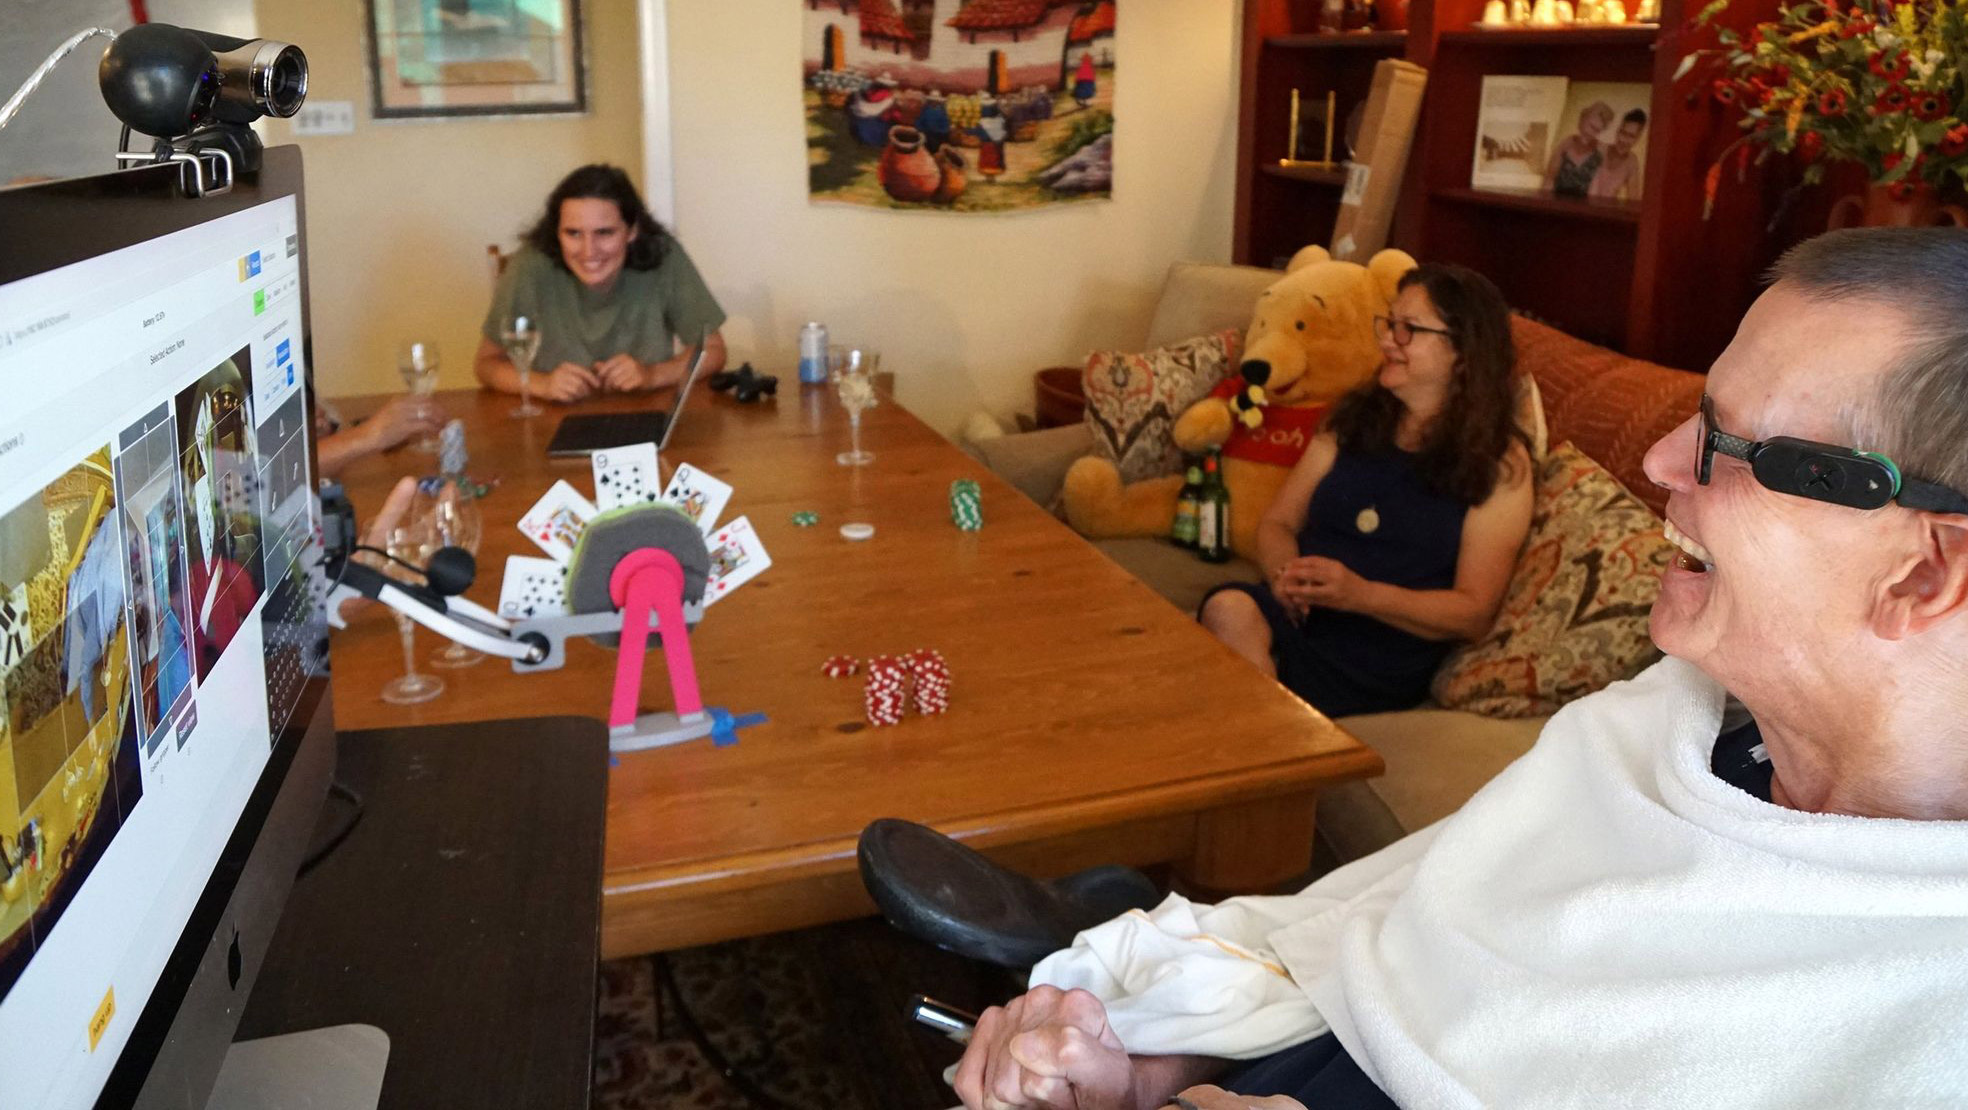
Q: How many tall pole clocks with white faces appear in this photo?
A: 0